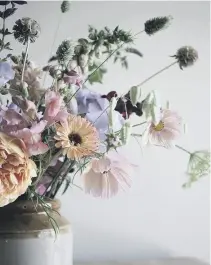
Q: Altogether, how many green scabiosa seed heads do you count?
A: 2